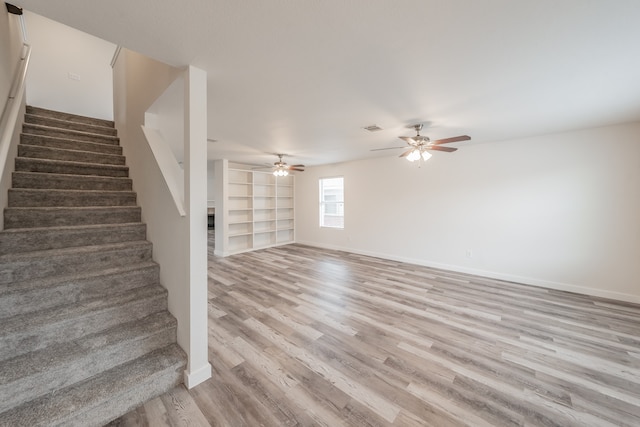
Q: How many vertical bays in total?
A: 3